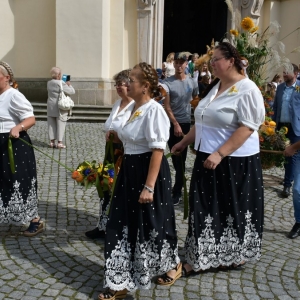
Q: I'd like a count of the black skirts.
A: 4